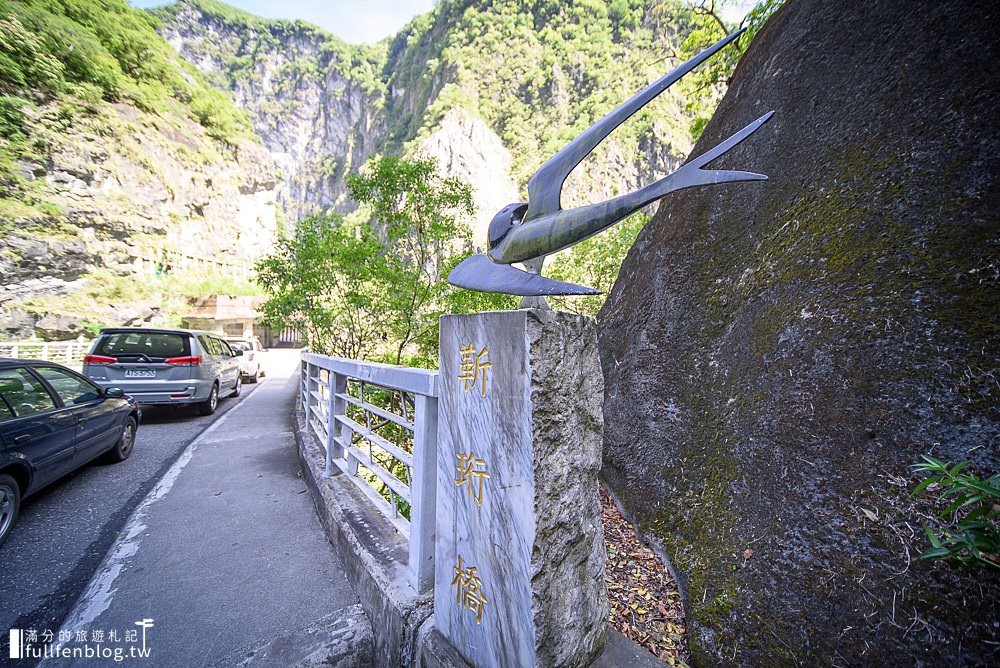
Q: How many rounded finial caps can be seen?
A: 0